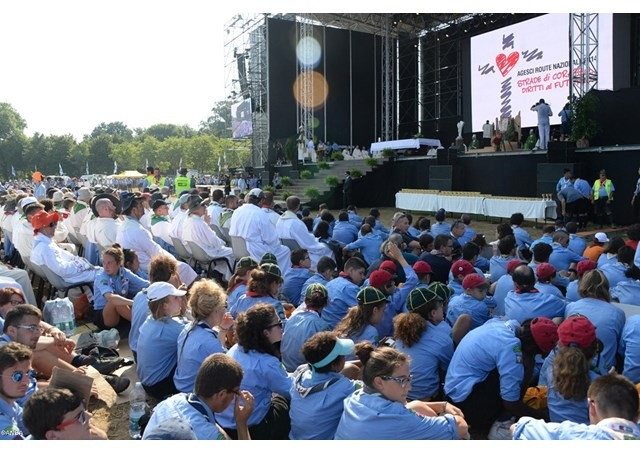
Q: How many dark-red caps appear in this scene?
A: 10